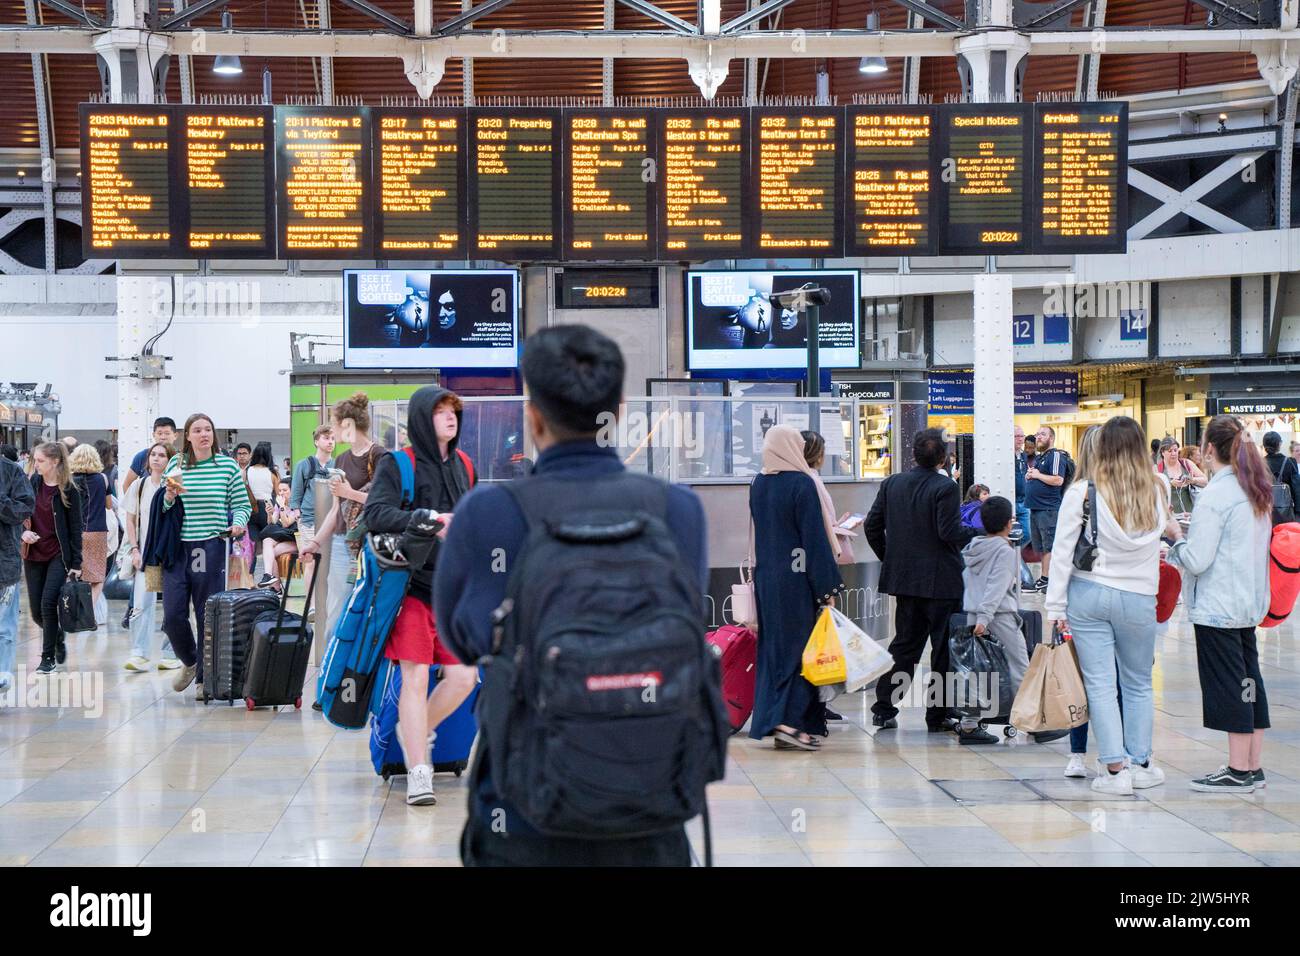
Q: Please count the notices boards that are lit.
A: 11